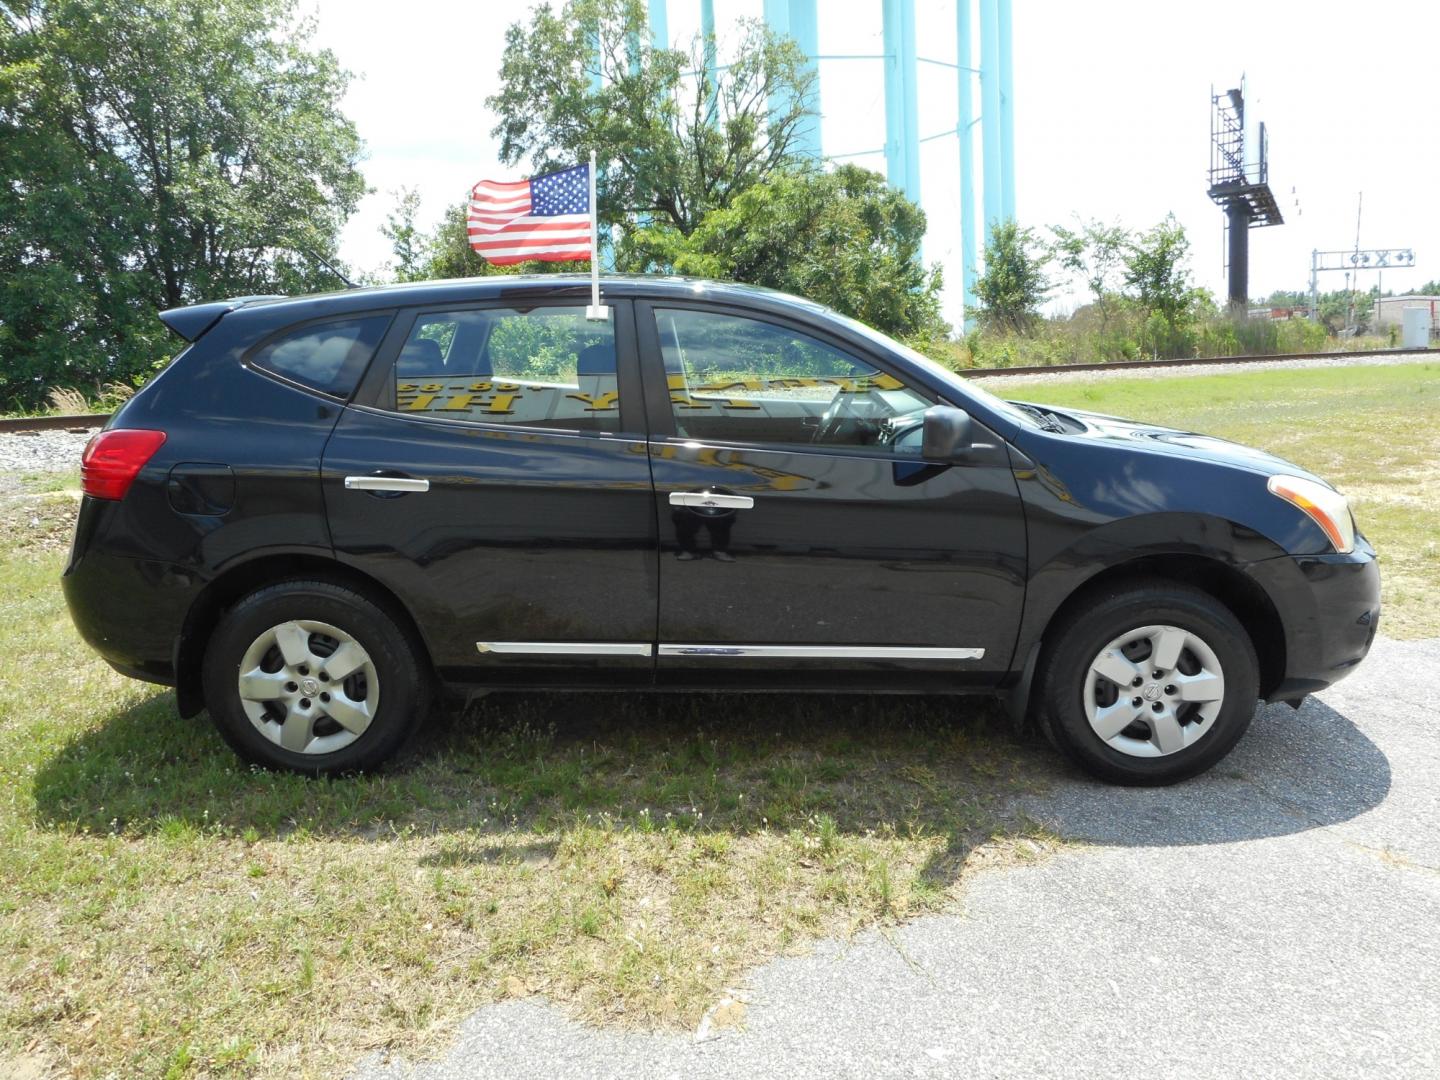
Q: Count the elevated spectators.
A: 0